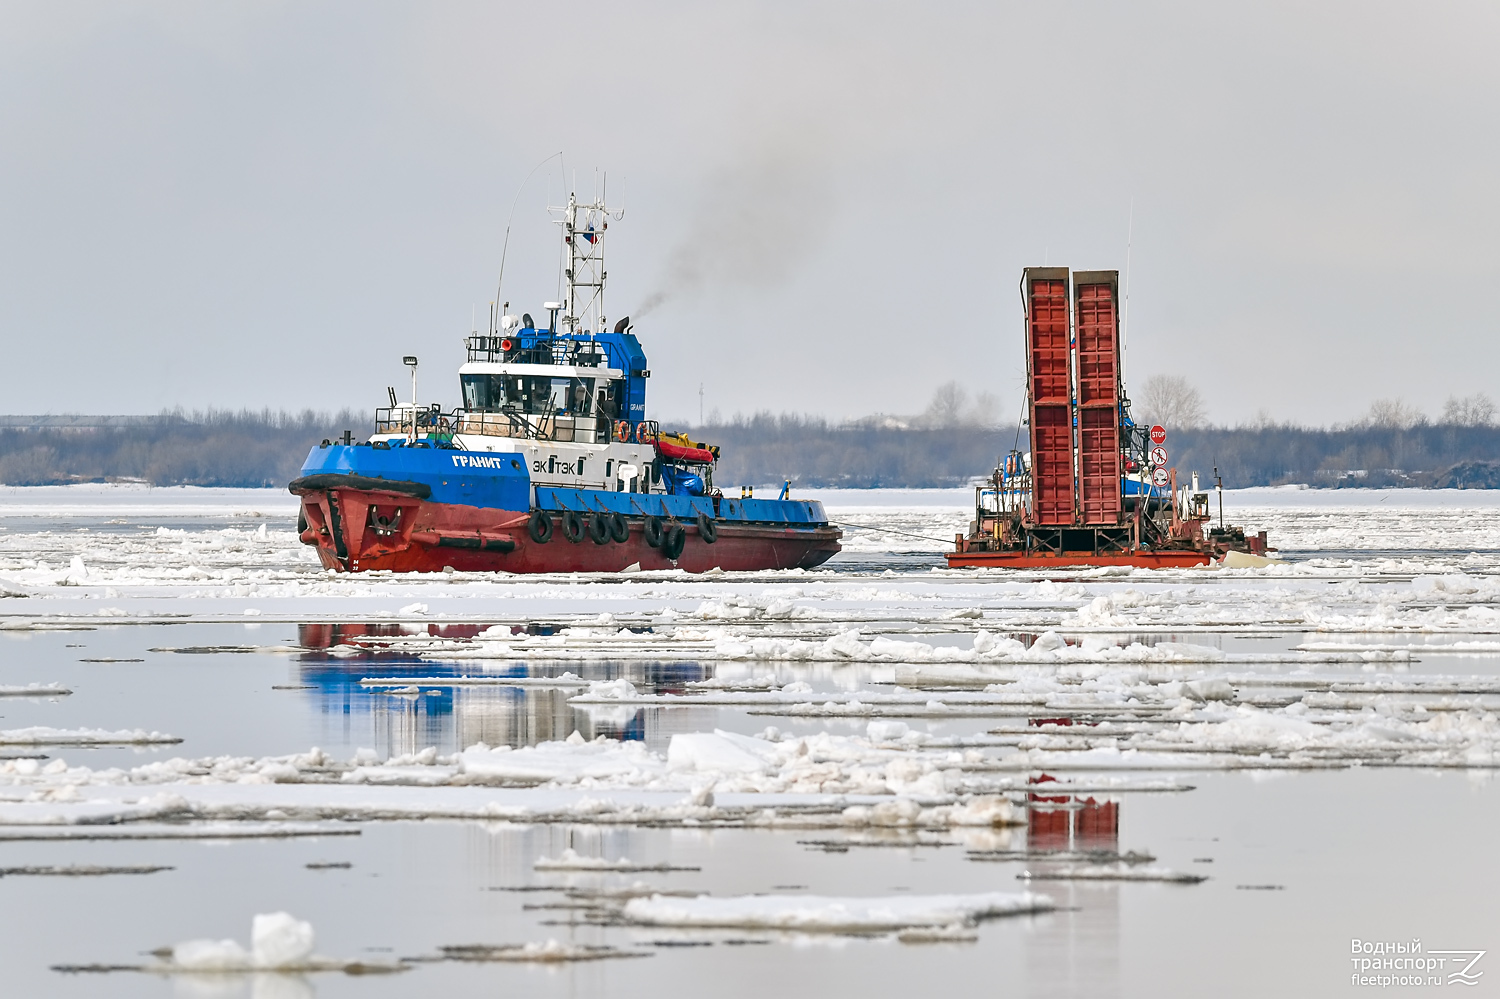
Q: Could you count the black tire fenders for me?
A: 7